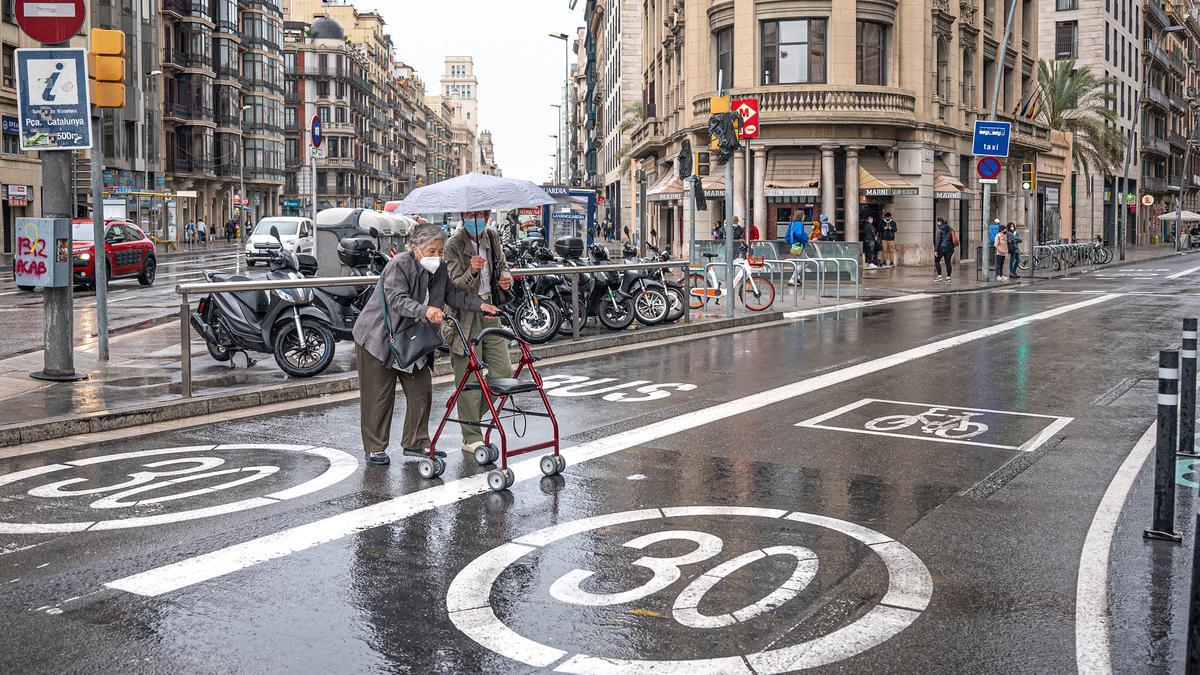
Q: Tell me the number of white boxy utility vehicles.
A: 1